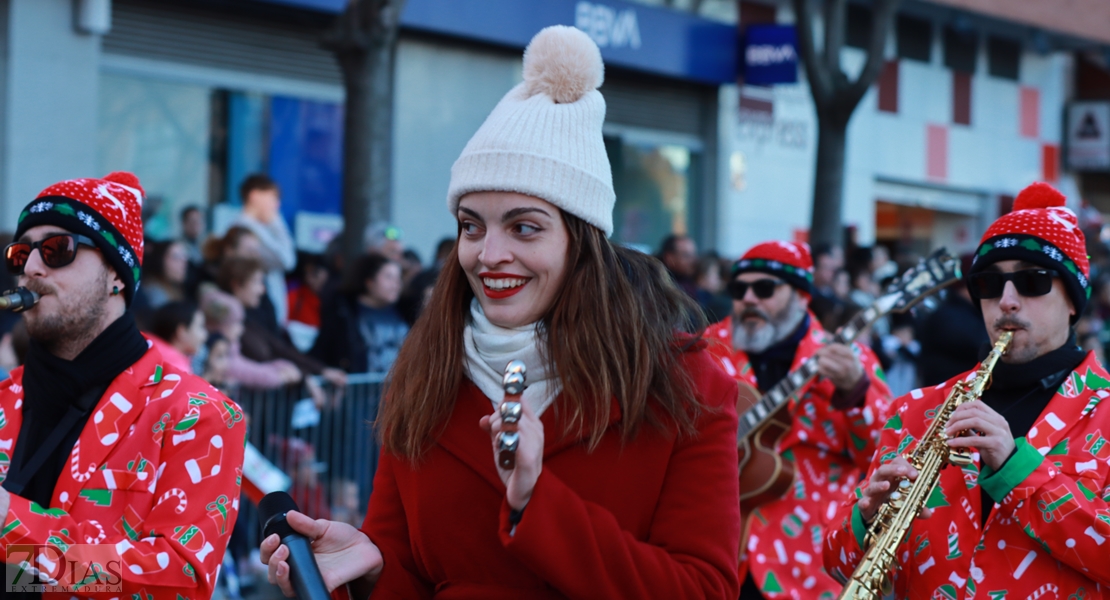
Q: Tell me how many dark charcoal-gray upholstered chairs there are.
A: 0